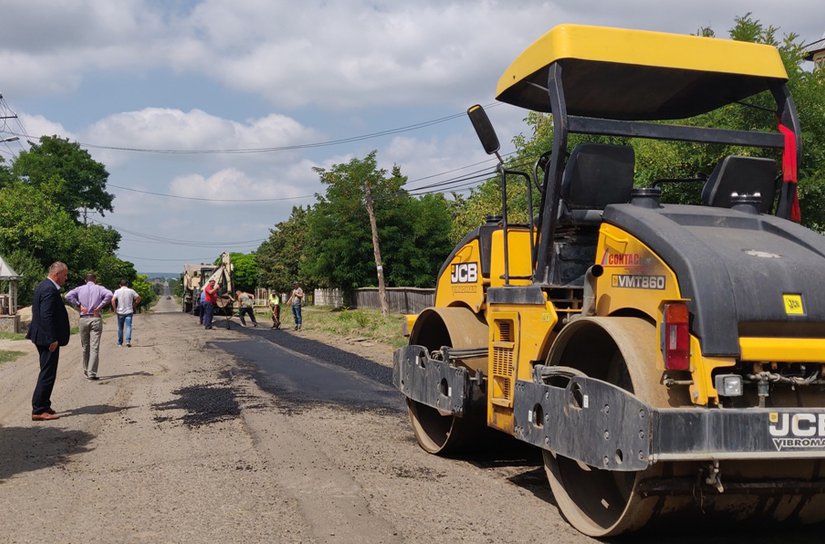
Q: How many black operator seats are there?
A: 2